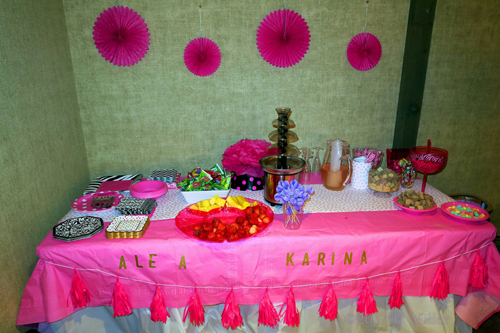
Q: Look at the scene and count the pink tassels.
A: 12